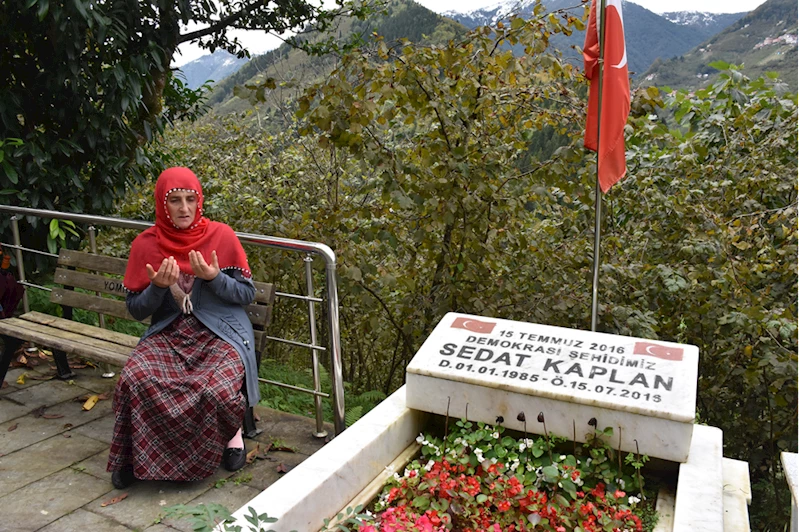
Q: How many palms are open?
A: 2